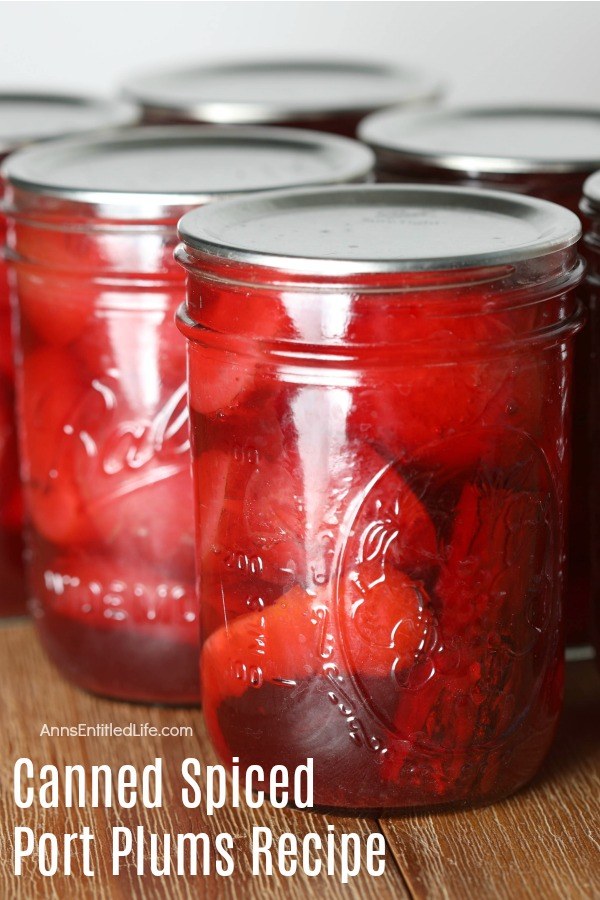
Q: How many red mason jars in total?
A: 6